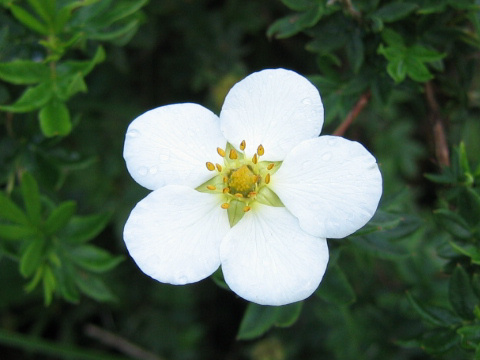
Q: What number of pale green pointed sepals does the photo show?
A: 5